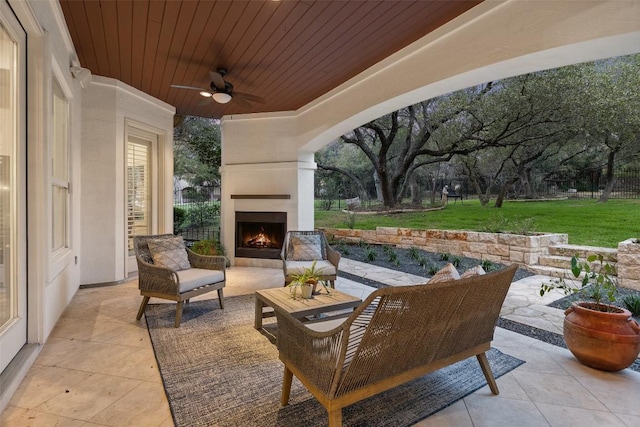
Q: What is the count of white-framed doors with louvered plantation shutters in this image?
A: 1